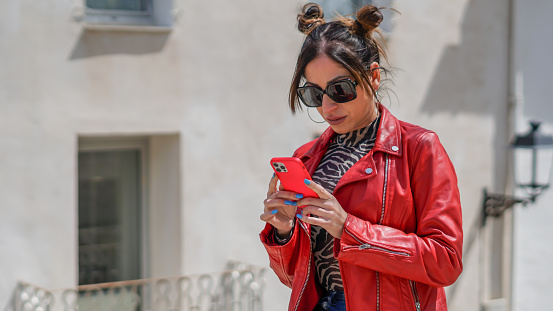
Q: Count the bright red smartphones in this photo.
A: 1